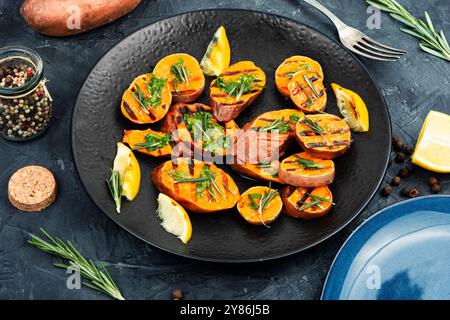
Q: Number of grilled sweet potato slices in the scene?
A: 14